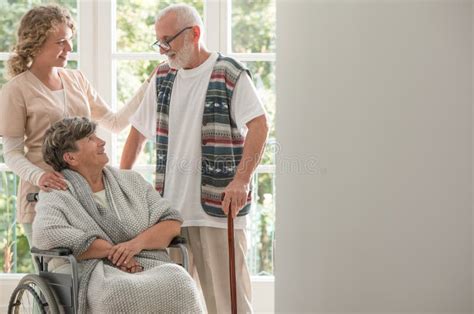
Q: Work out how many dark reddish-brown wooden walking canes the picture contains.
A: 1